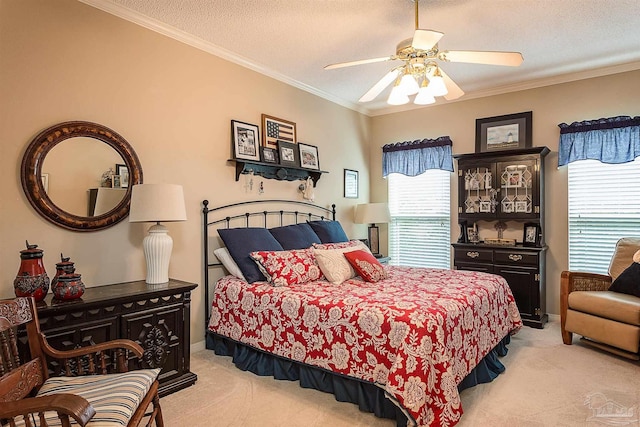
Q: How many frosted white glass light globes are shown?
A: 4